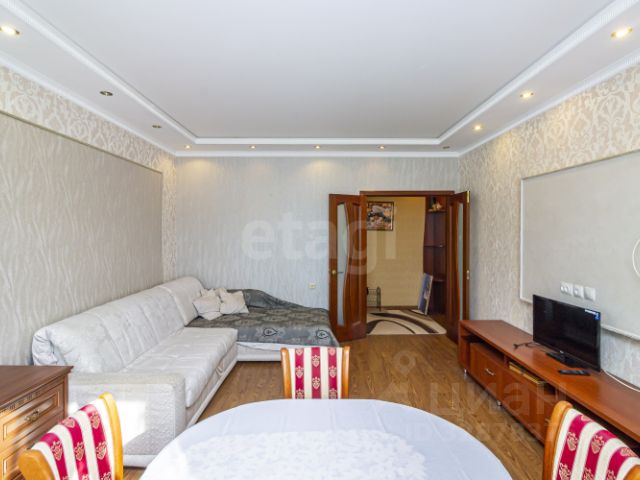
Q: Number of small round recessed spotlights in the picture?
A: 11